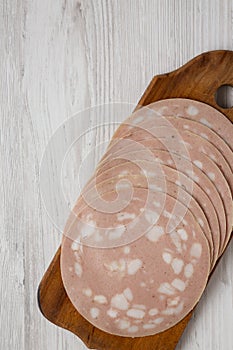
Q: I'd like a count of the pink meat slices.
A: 8